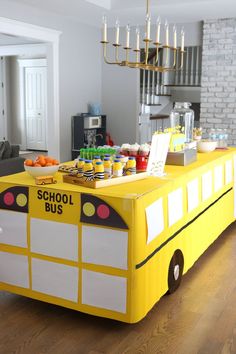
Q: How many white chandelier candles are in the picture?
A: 9